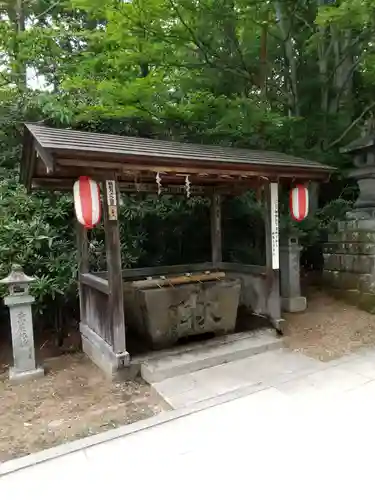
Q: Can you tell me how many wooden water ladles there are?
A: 4